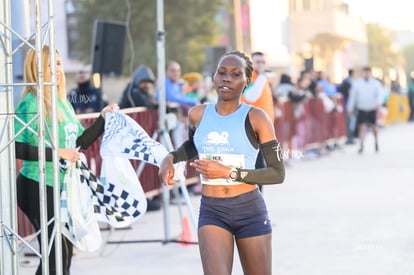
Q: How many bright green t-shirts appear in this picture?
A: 1